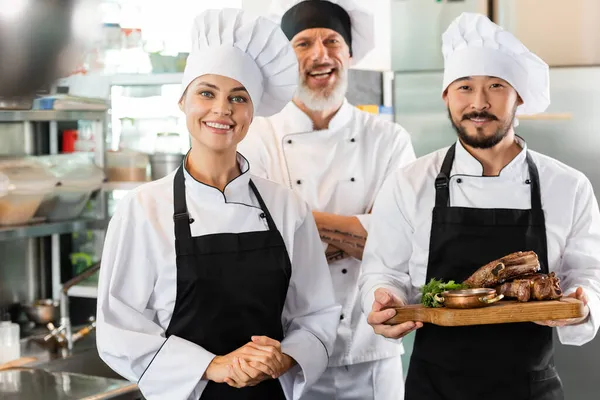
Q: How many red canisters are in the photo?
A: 1